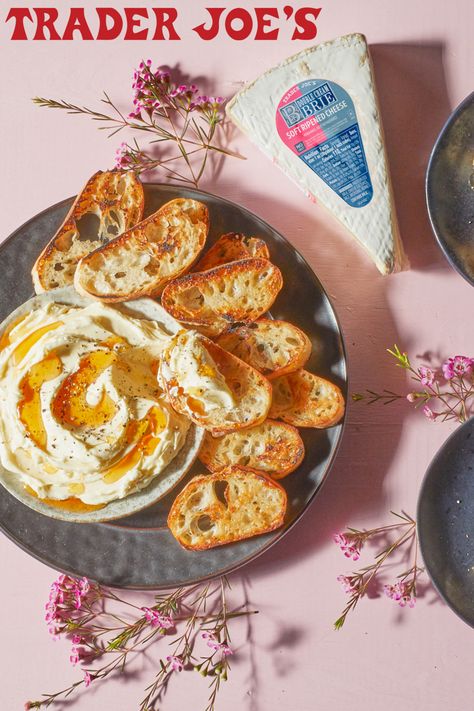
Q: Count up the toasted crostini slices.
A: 9